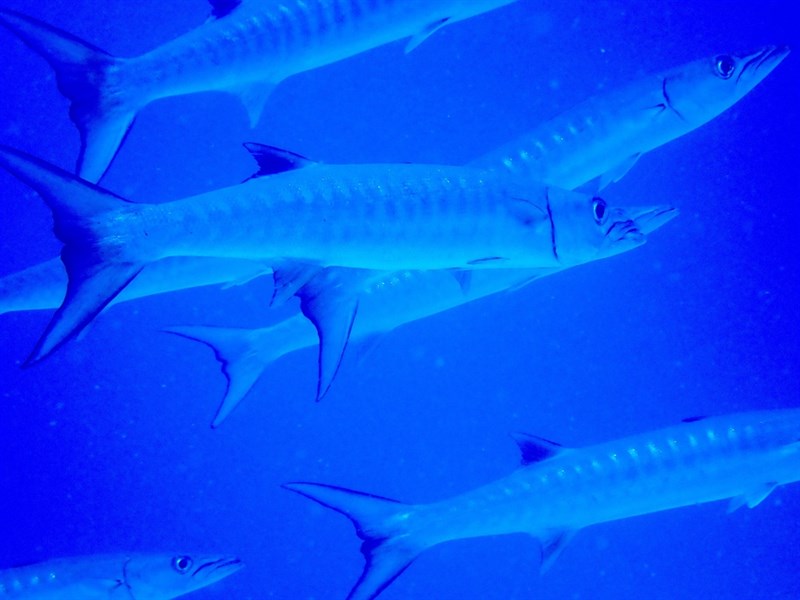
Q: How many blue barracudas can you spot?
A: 7